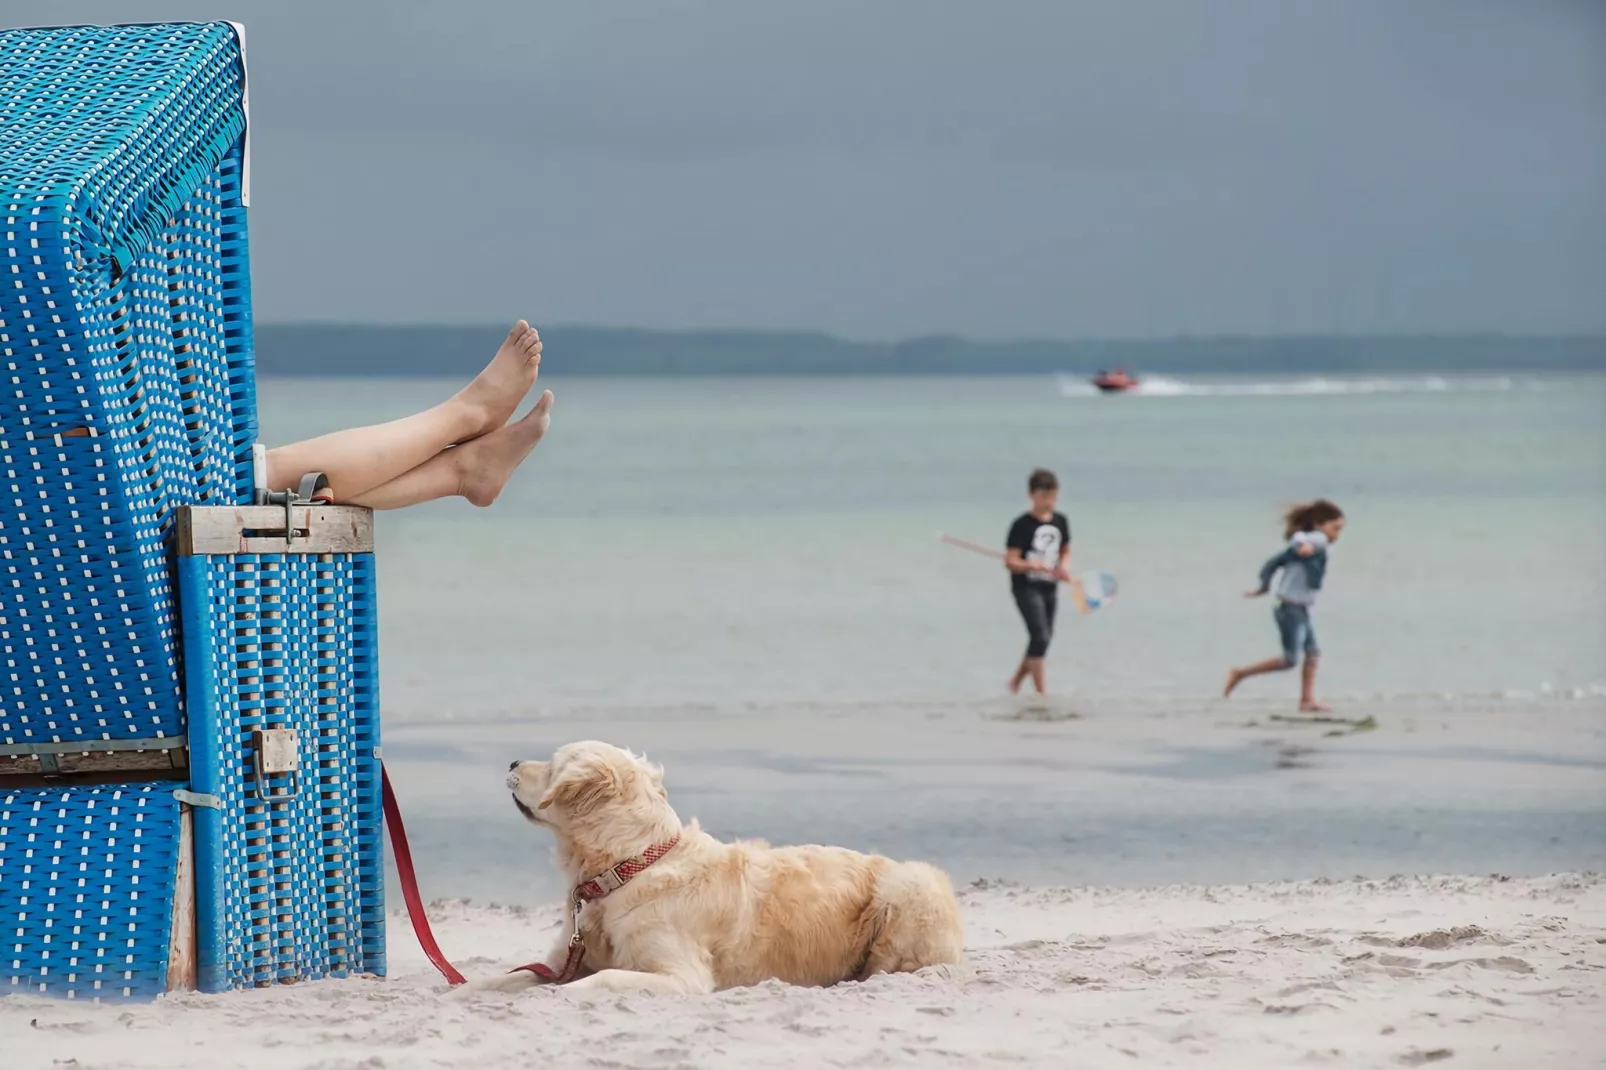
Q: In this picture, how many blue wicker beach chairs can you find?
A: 1